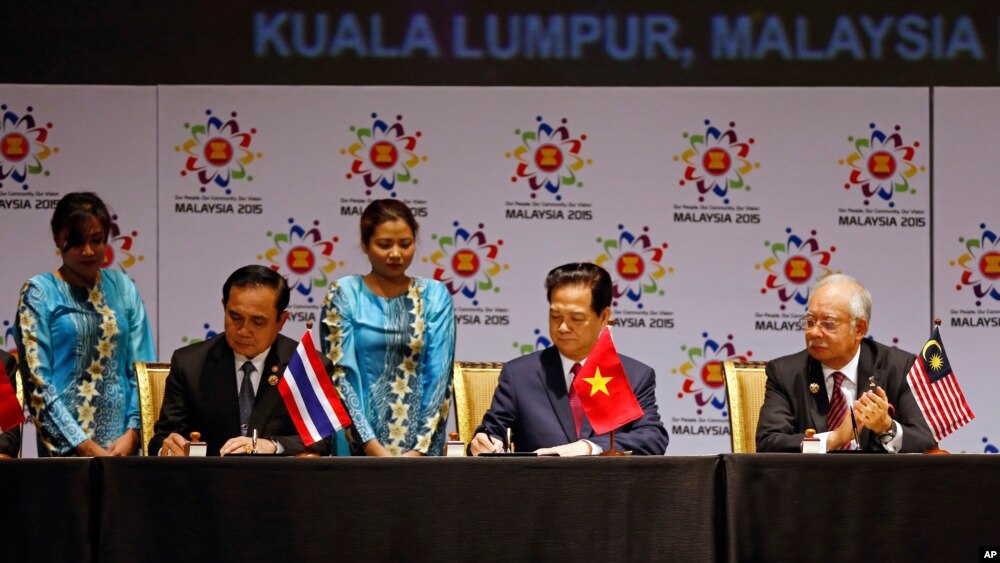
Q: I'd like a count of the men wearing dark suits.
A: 3